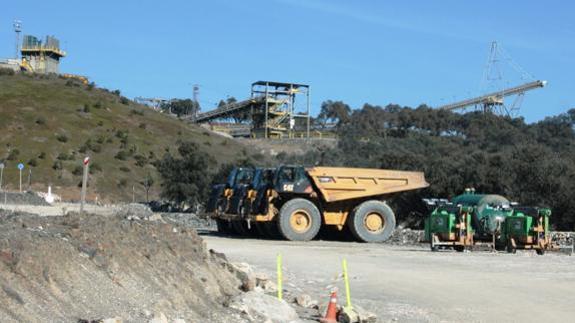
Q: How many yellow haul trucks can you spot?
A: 3